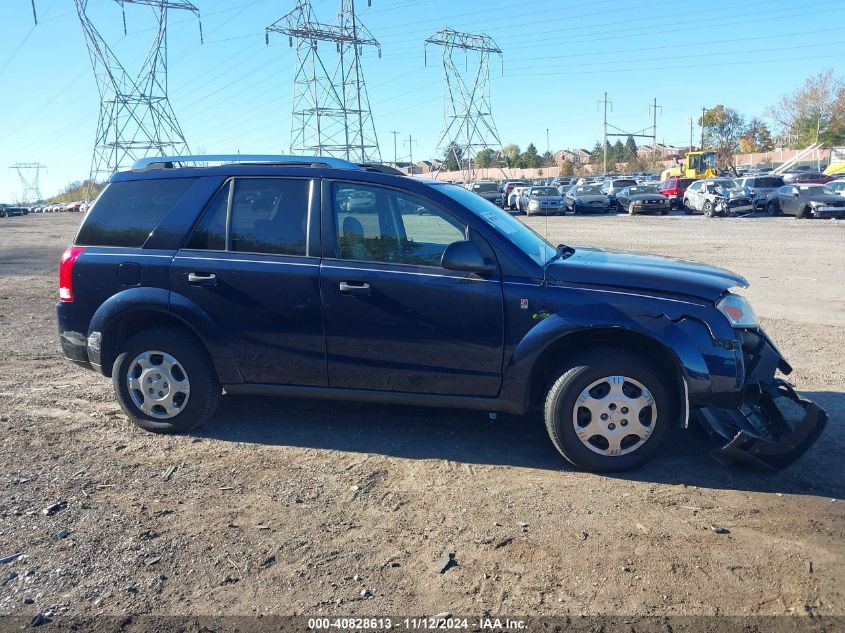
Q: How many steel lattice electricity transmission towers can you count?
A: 4